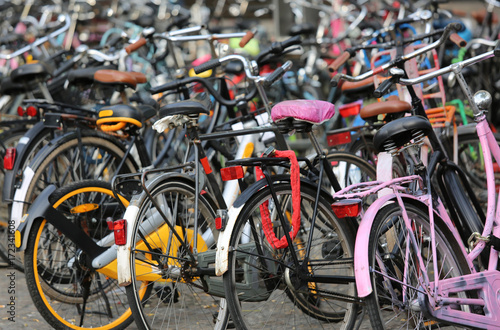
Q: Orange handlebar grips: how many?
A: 4